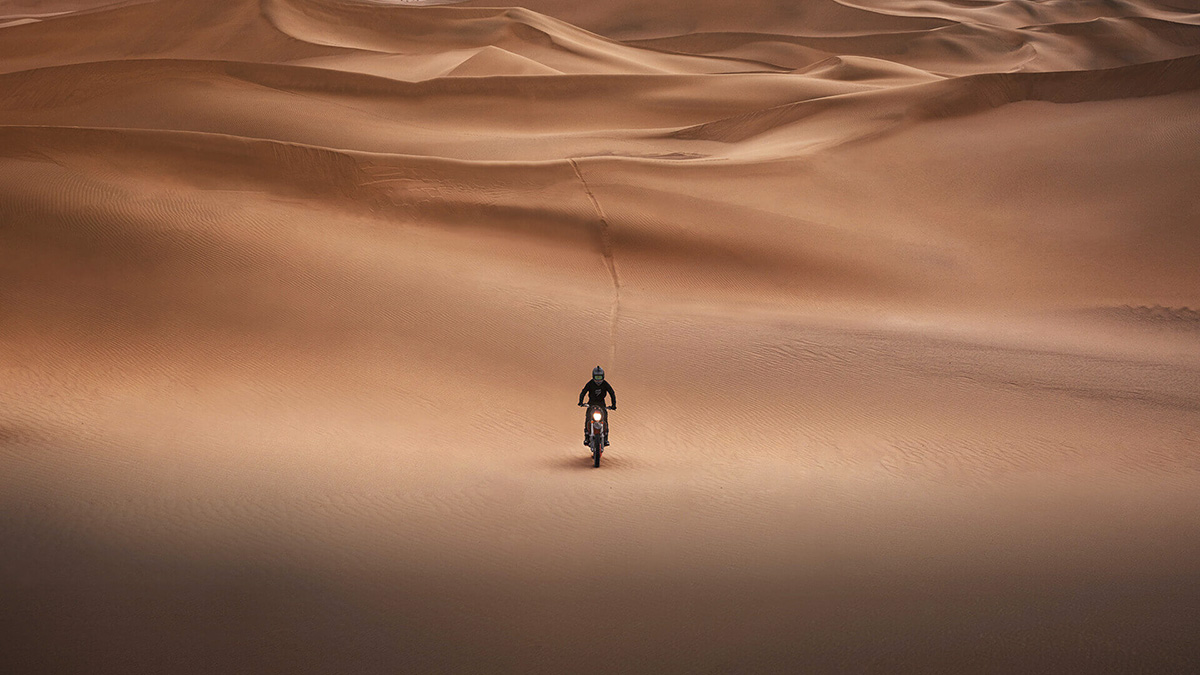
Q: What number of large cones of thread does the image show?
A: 0